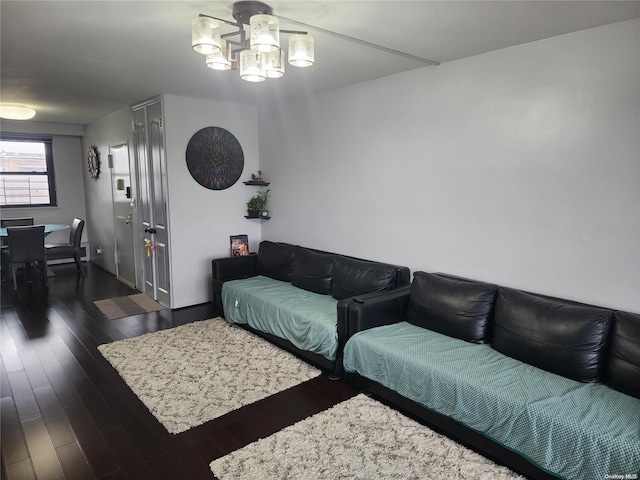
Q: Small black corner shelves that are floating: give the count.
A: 2